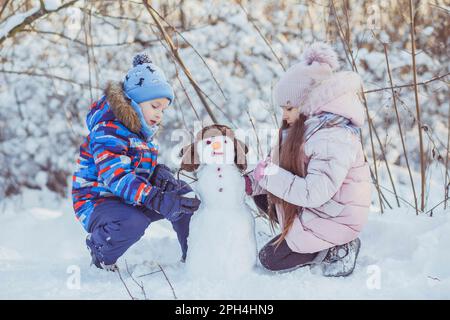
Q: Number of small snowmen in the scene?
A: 1